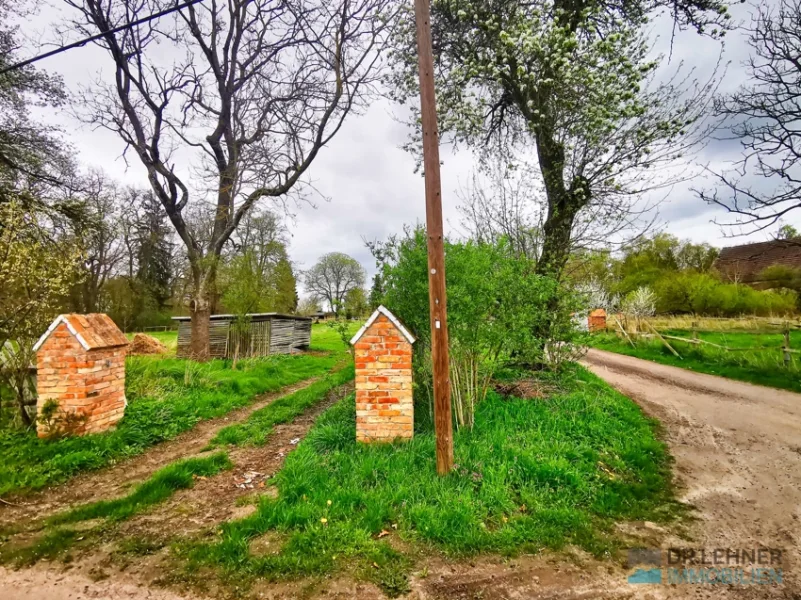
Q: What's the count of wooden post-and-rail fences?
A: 1